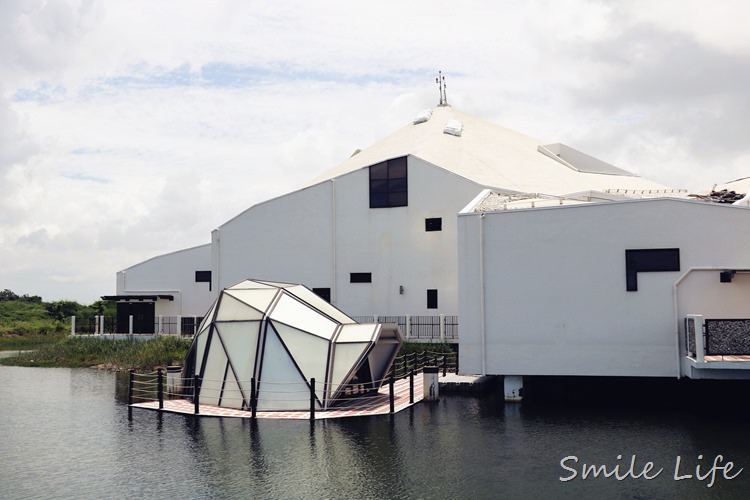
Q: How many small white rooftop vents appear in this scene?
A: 2